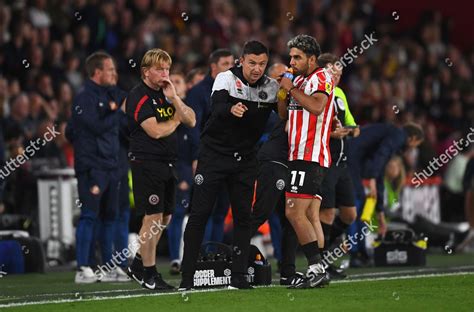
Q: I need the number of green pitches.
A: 1